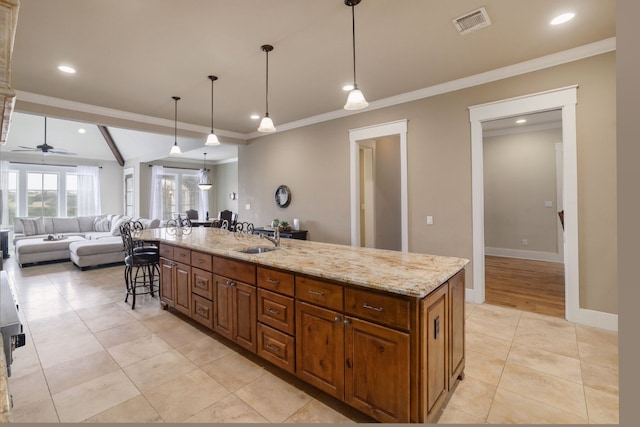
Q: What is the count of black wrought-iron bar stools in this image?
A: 5